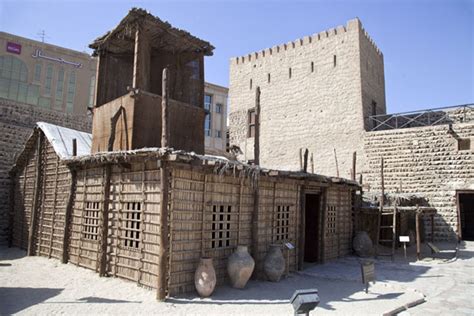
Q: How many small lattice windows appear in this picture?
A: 5